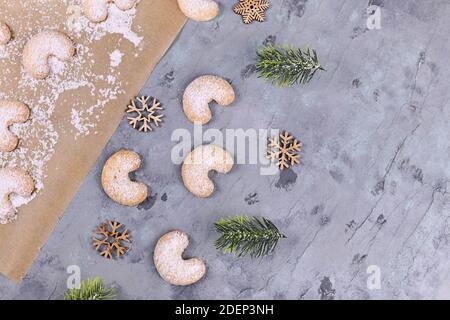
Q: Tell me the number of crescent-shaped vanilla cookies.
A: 10